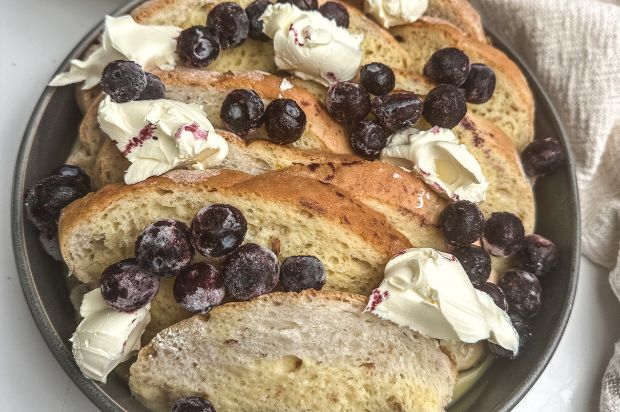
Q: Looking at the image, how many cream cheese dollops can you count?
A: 7